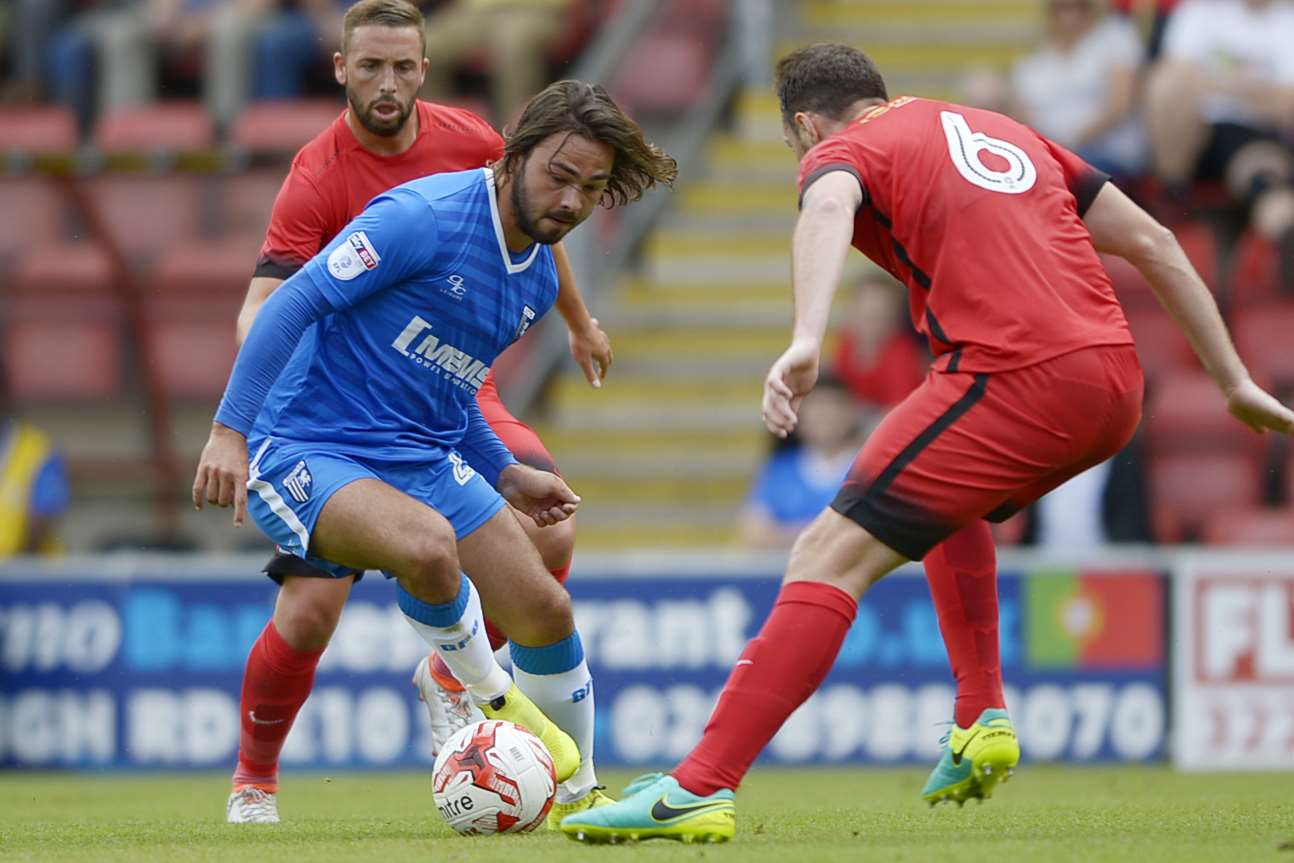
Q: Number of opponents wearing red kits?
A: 2